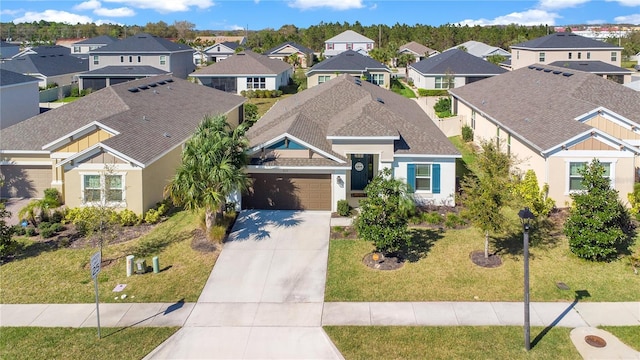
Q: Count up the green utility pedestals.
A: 2